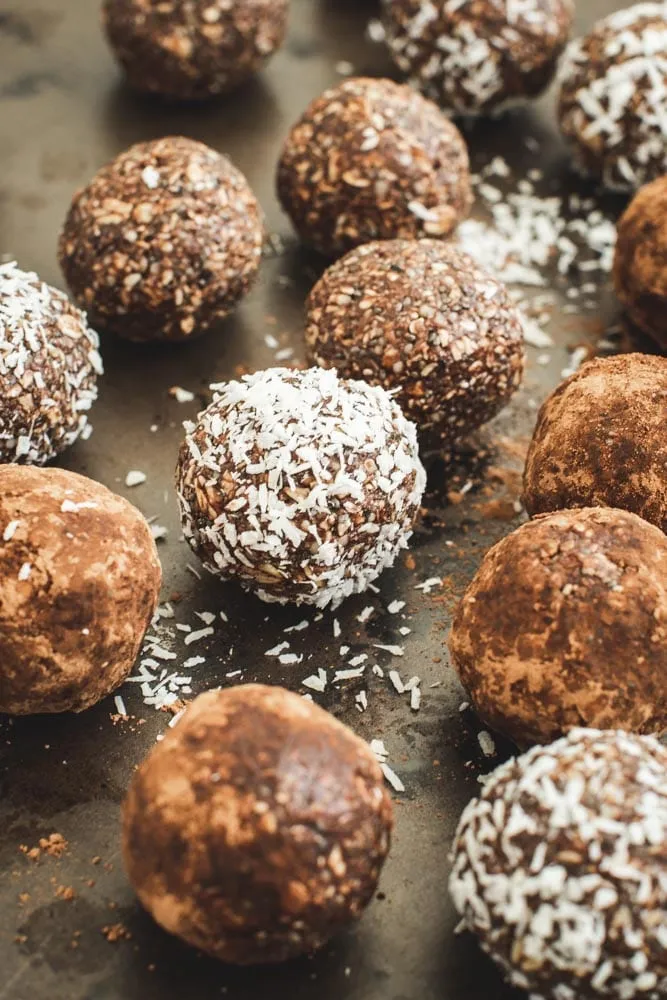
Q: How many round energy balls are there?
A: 14